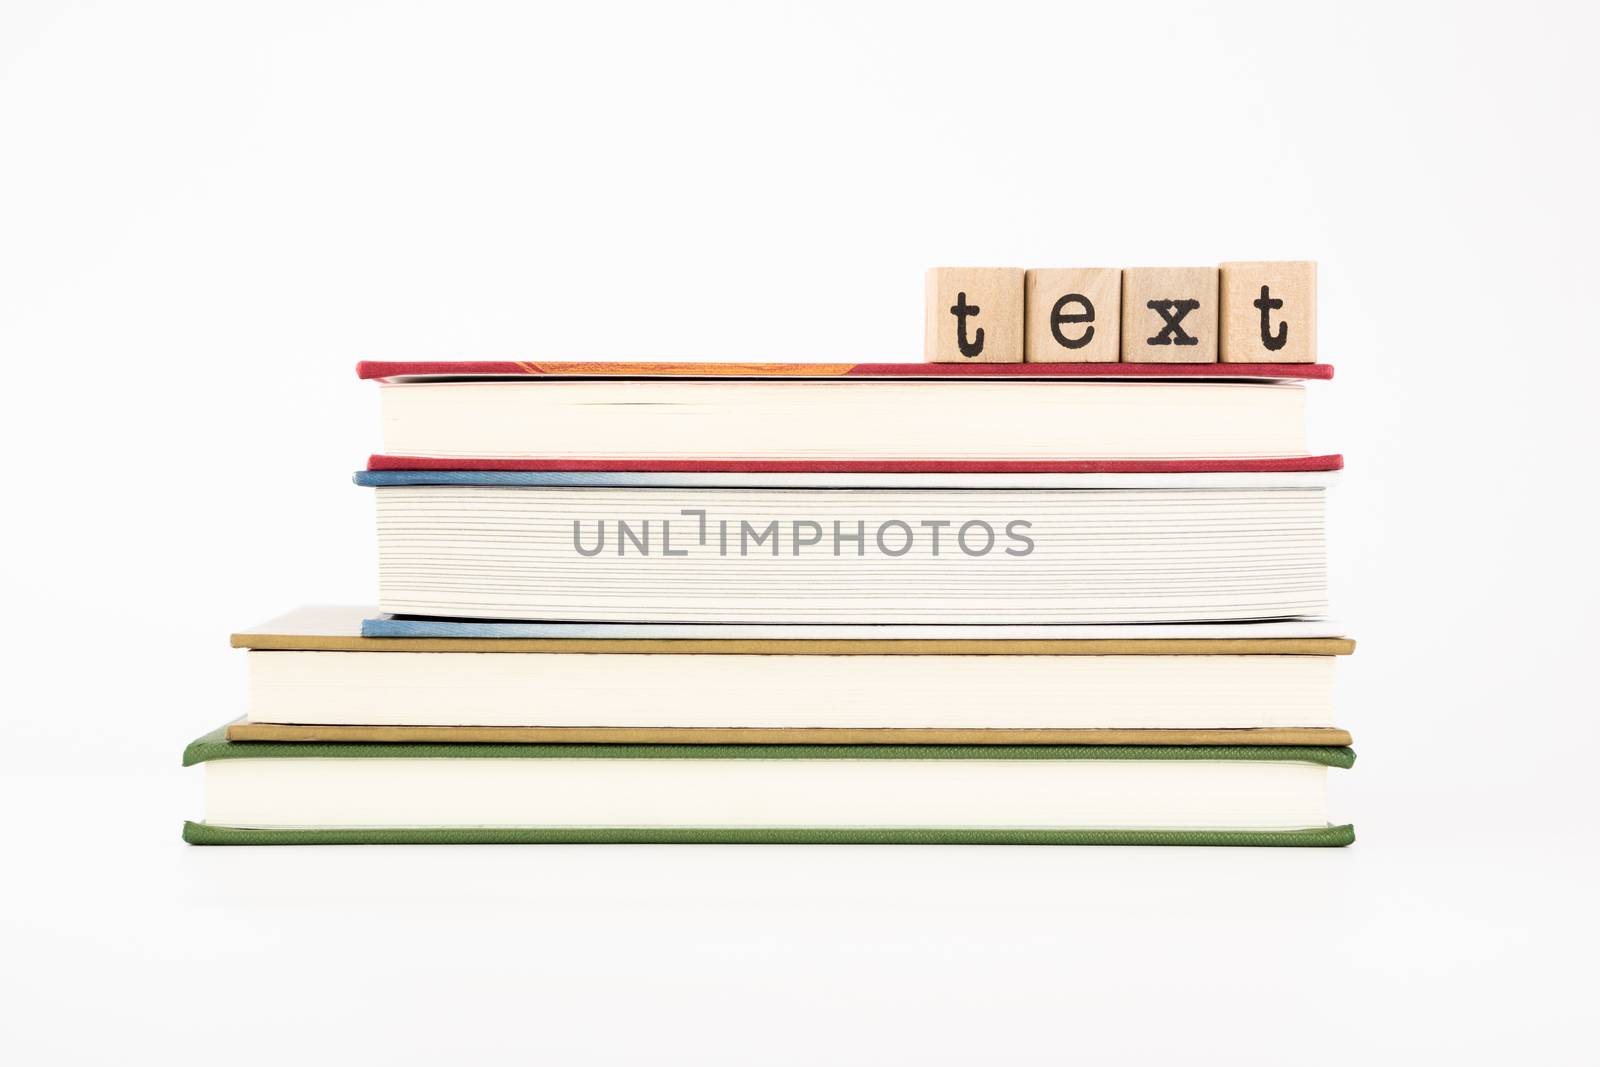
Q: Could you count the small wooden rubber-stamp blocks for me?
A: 4